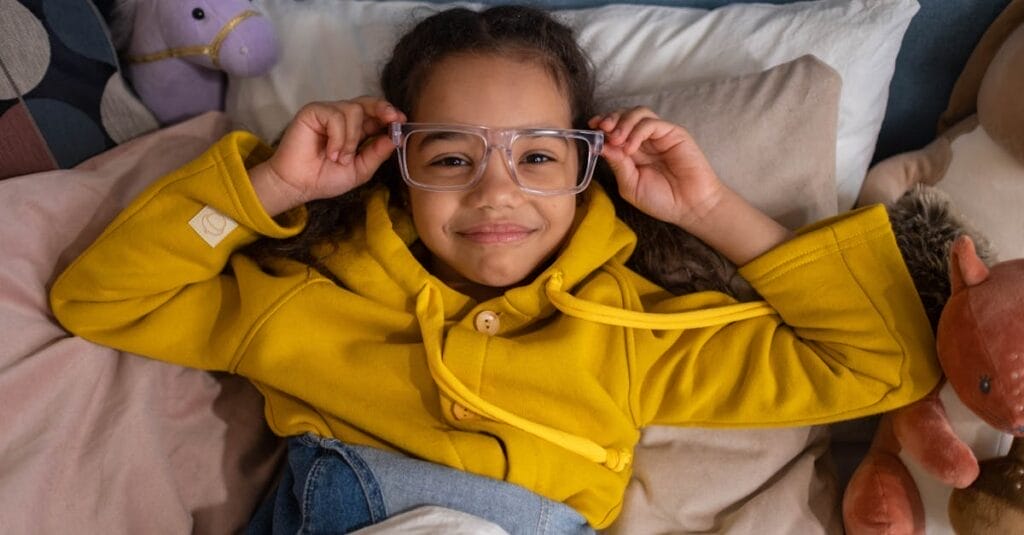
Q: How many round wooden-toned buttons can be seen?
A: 2